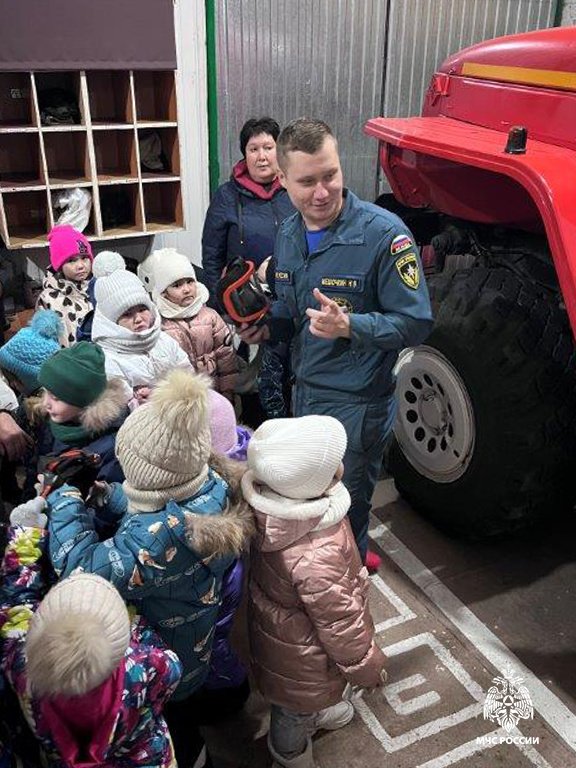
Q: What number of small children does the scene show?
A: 9